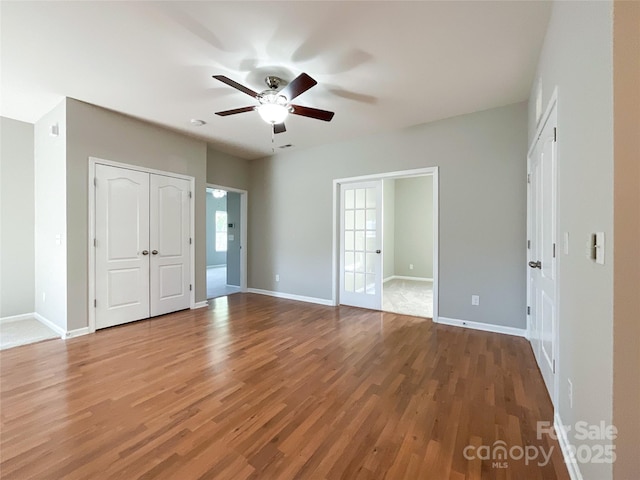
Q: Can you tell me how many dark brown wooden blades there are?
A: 5